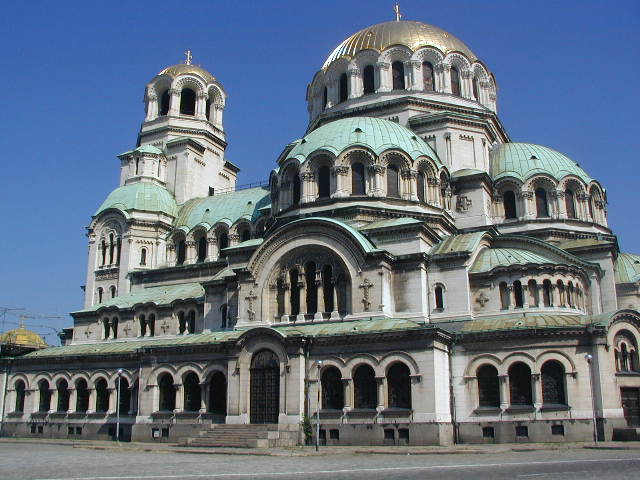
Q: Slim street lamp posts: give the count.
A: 3